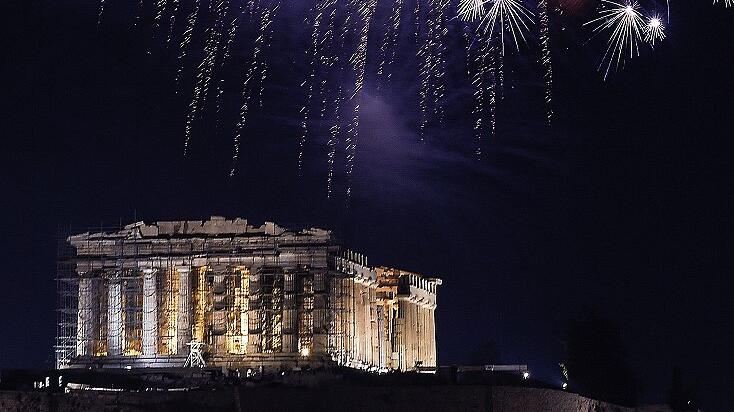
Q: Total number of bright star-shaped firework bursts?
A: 4